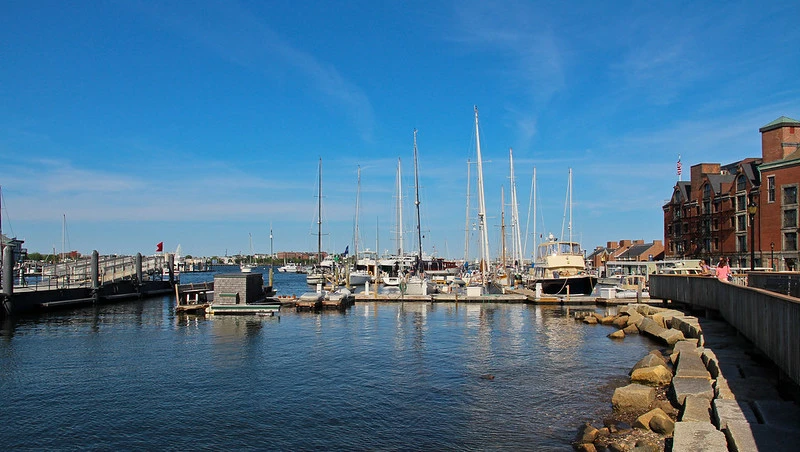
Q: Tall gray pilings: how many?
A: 4